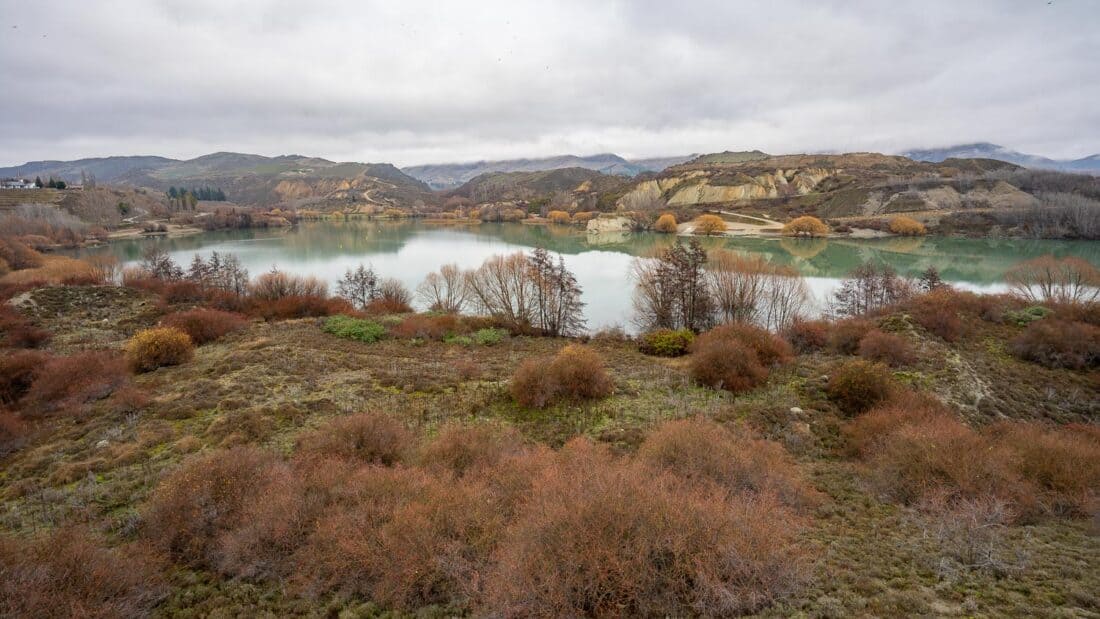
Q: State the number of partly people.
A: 0